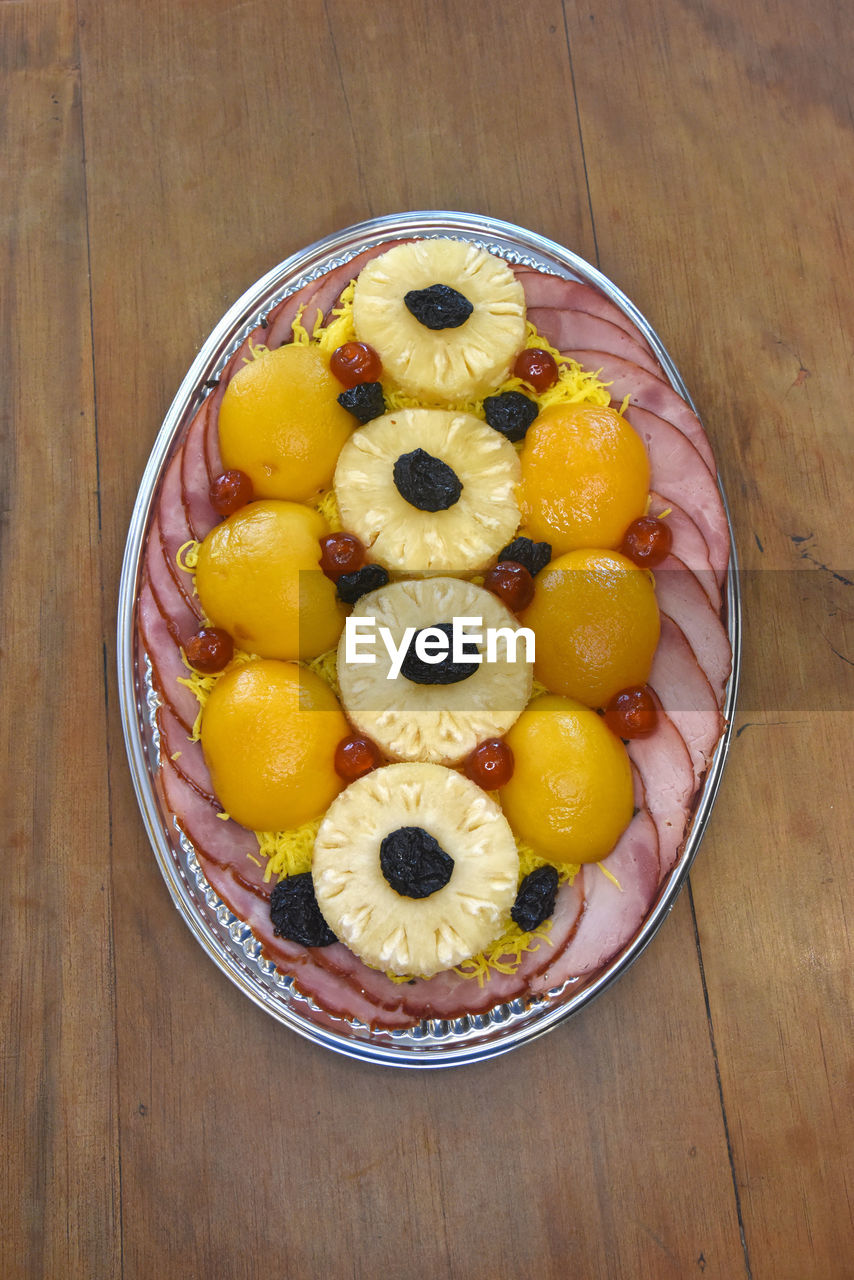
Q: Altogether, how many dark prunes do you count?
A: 10